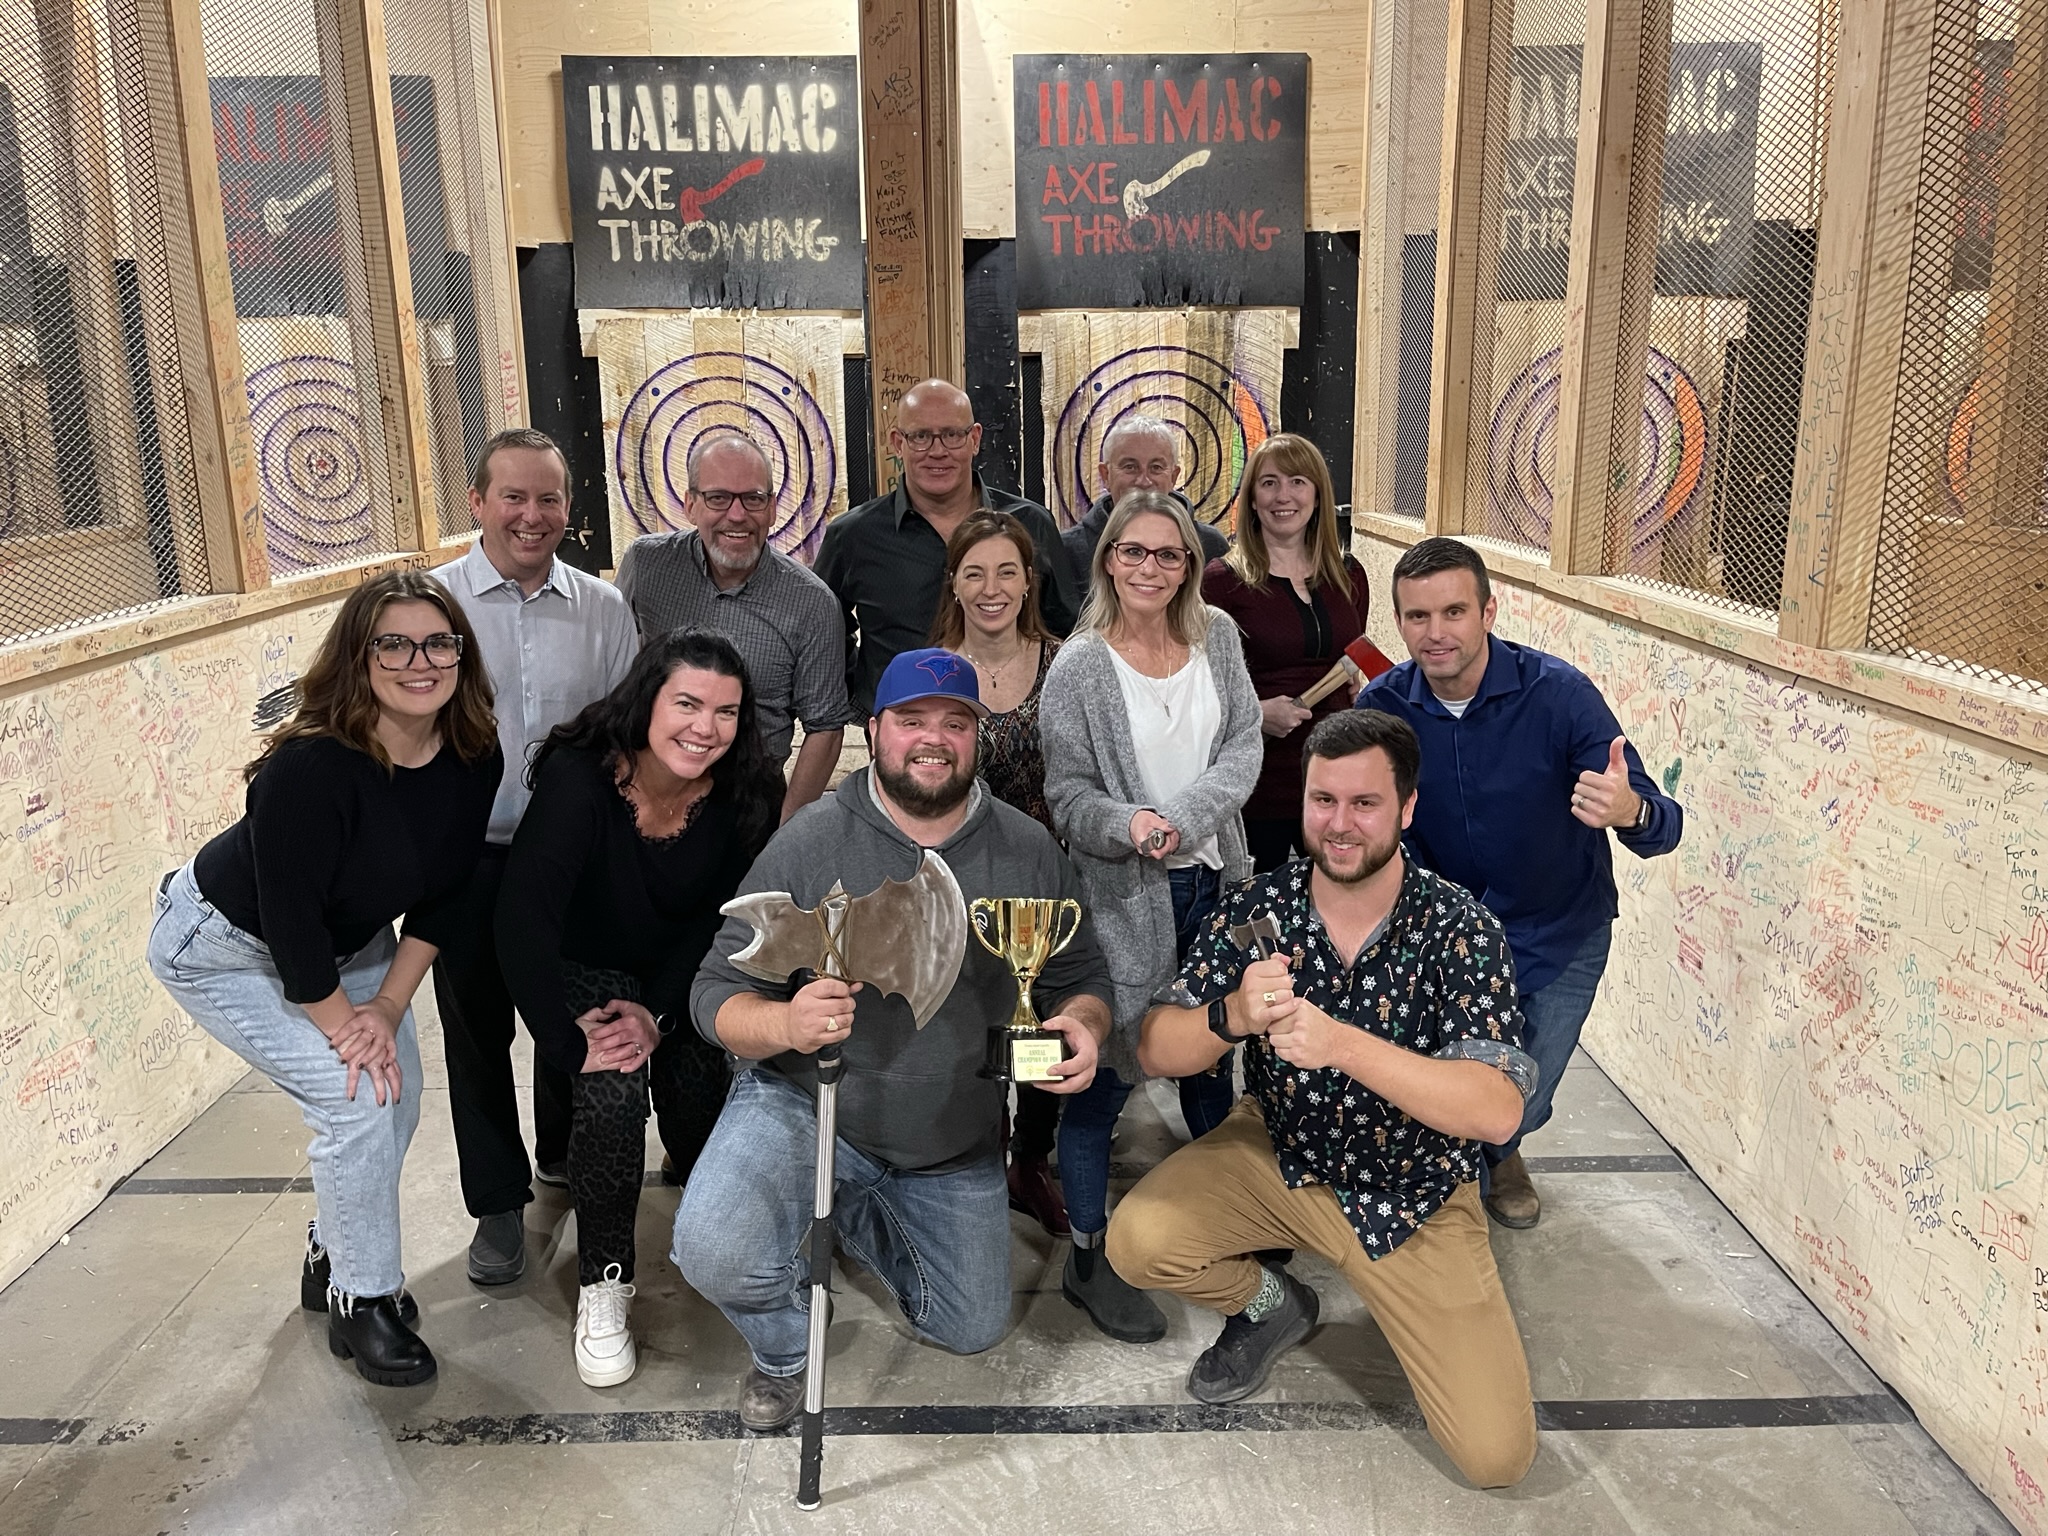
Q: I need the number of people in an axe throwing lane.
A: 12